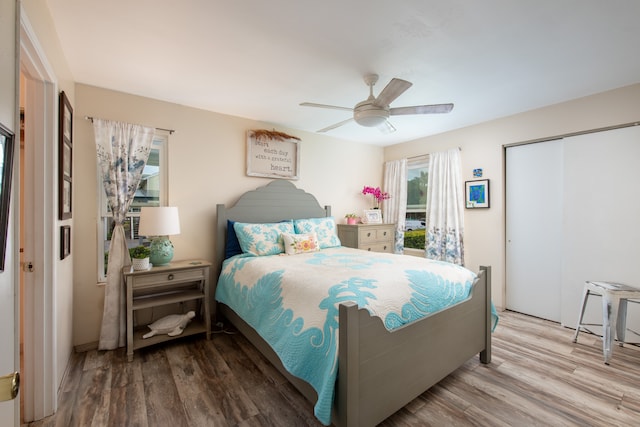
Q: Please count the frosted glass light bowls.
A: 1